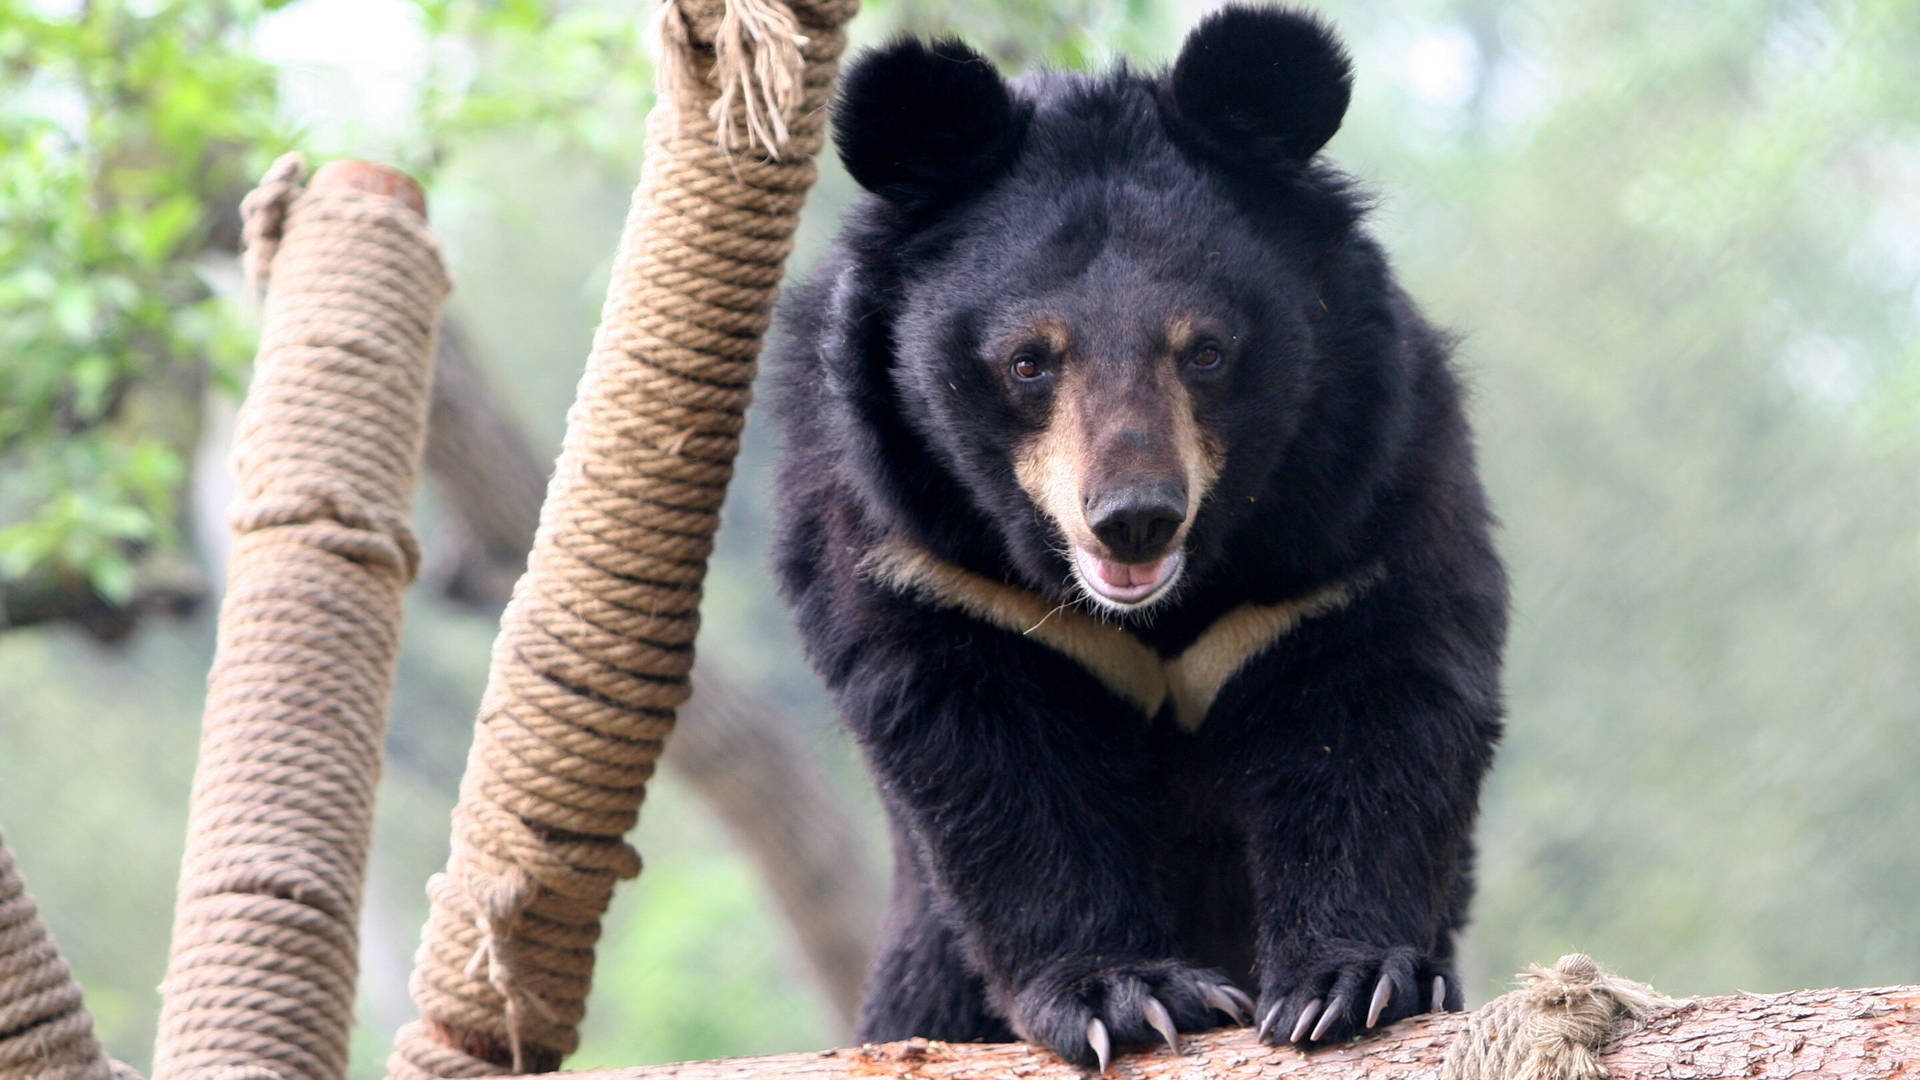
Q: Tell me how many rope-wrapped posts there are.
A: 3